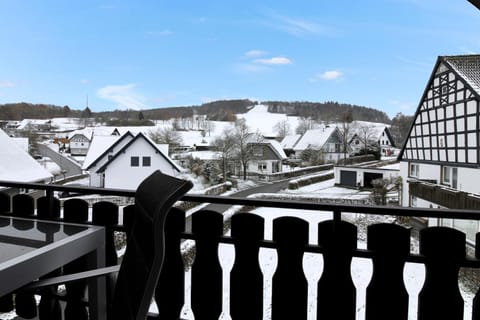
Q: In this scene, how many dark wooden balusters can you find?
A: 14